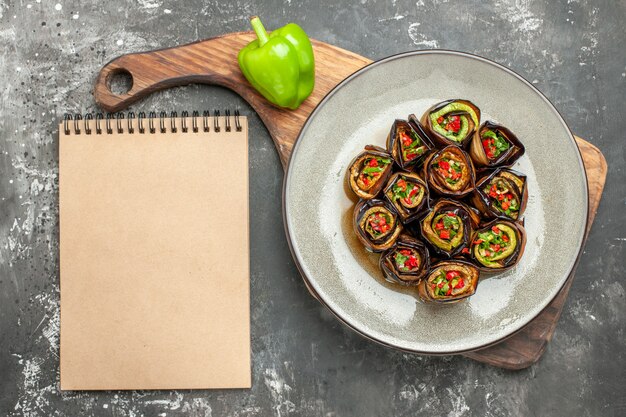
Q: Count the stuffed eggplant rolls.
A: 12